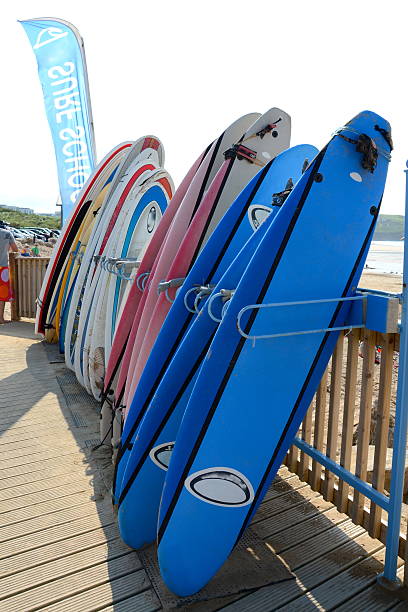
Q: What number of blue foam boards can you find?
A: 3